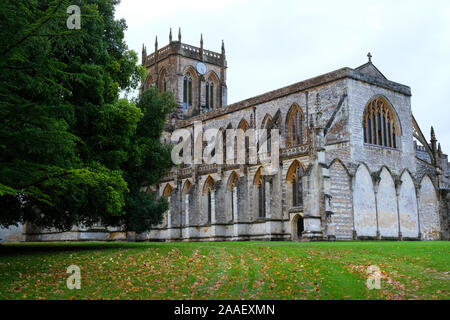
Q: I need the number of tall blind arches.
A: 5